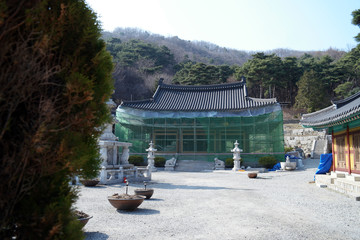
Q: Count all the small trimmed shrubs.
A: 4